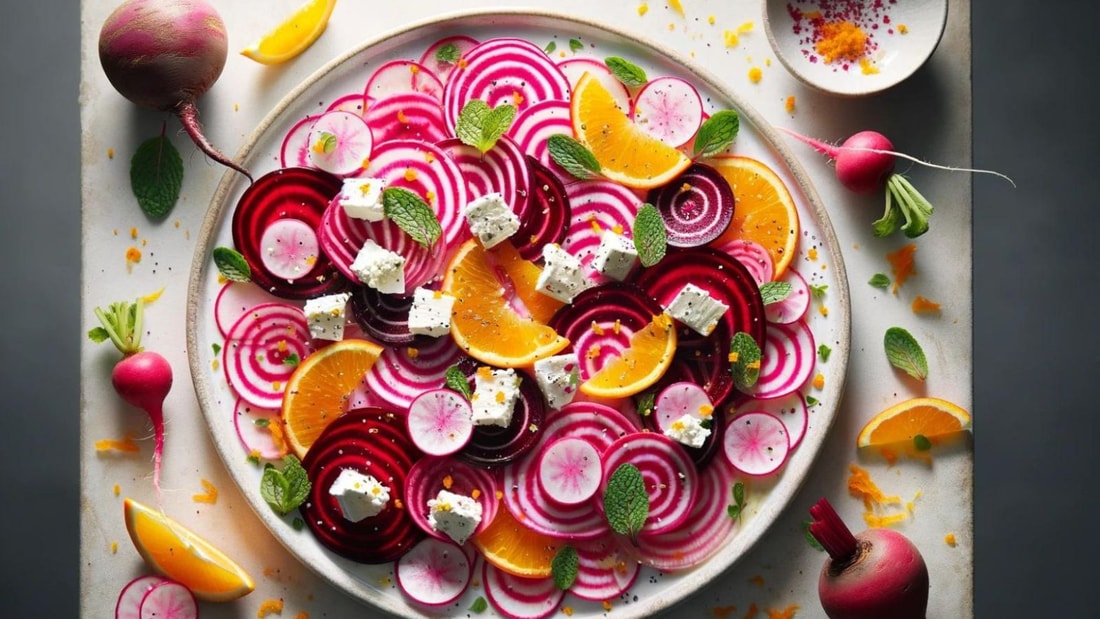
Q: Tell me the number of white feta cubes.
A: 13